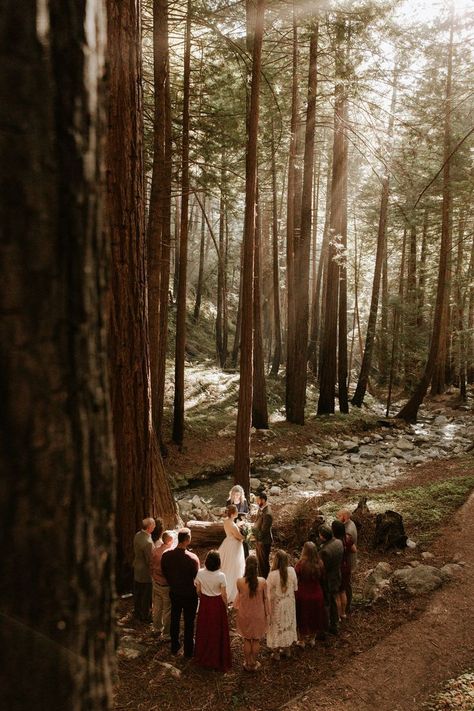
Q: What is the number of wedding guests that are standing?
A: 11